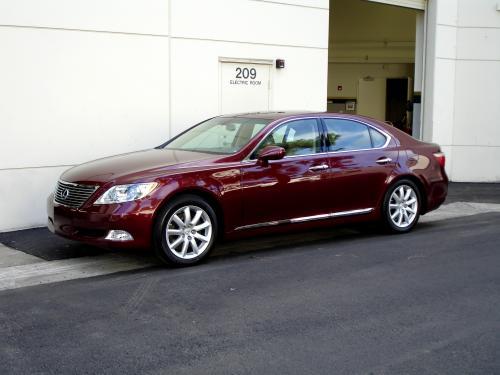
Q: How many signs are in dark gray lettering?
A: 1